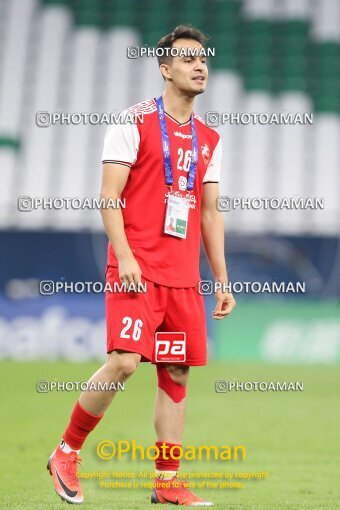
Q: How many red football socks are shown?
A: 2